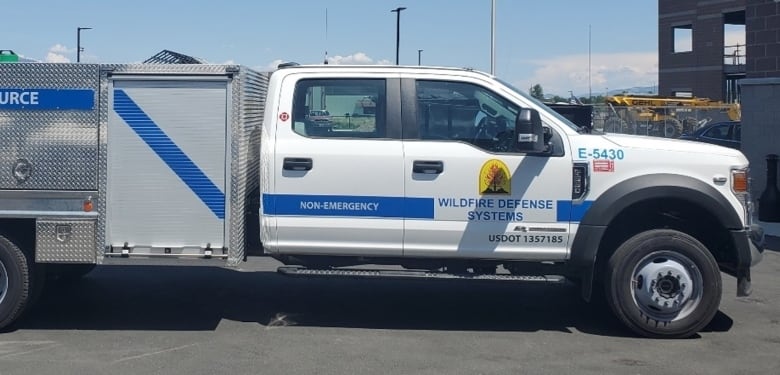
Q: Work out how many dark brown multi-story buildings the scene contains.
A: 1